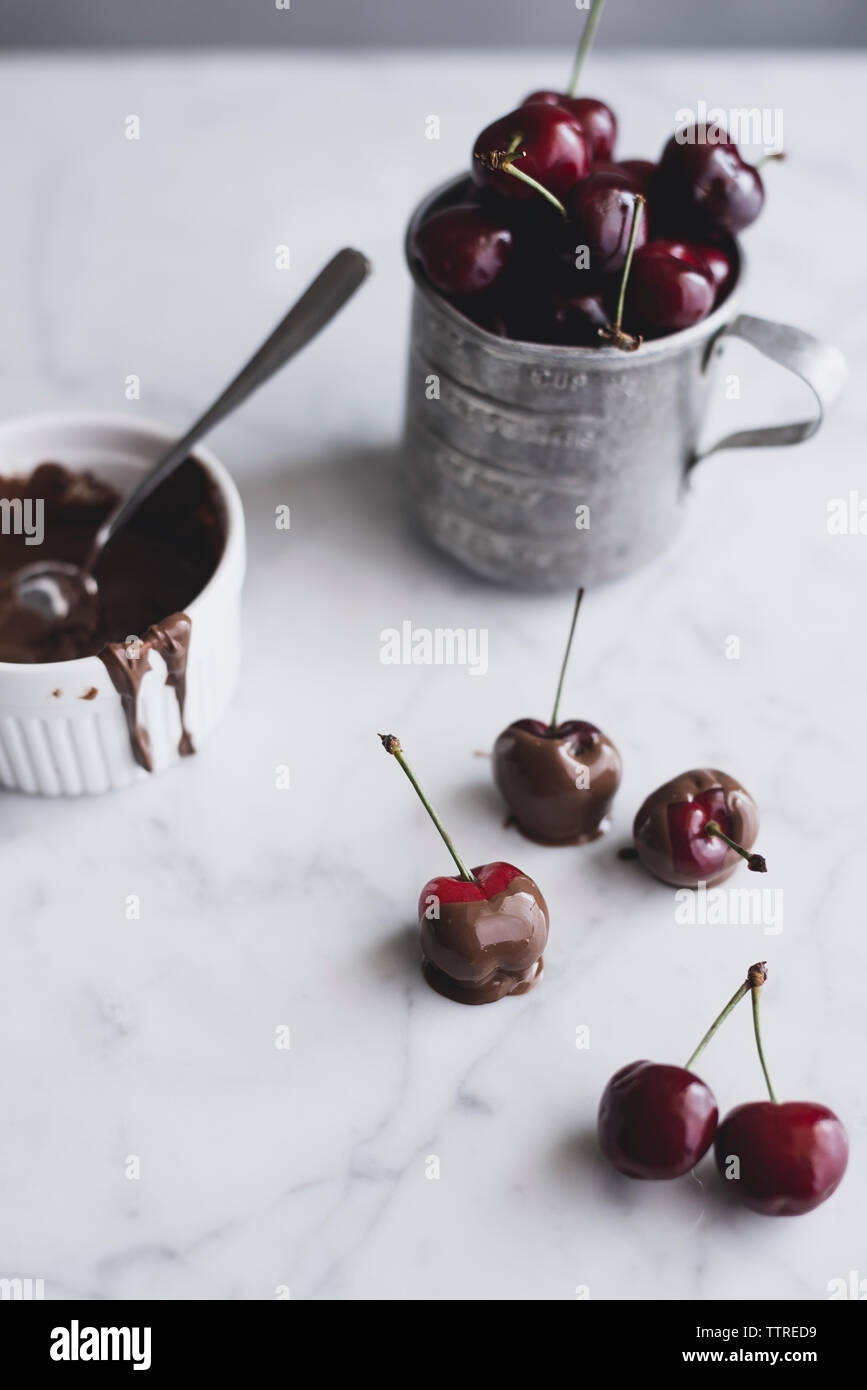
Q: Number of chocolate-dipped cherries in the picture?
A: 3